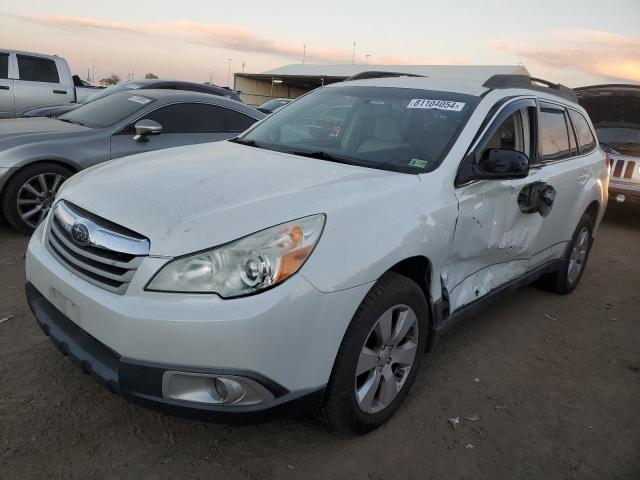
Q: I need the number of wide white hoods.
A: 1